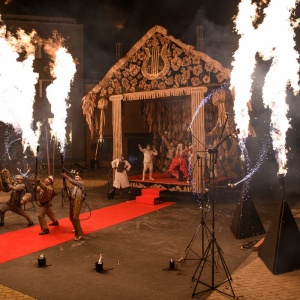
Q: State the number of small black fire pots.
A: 3